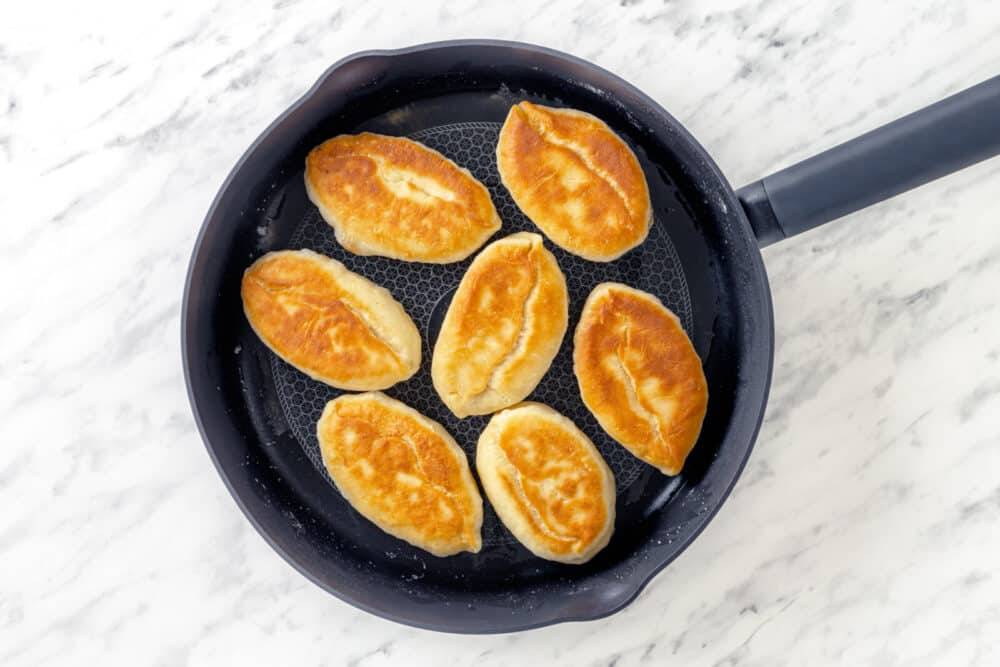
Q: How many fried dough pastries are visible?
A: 7